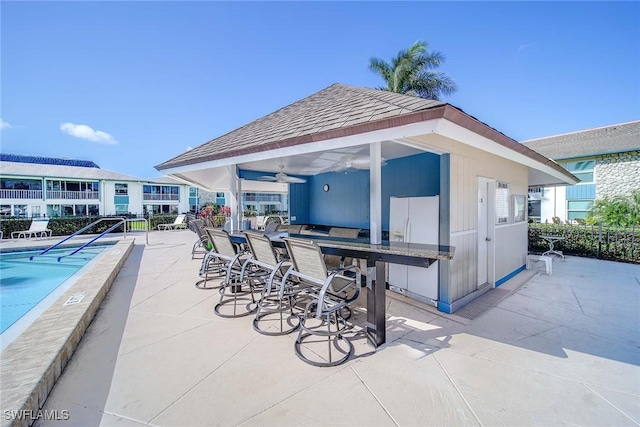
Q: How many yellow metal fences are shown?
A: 0